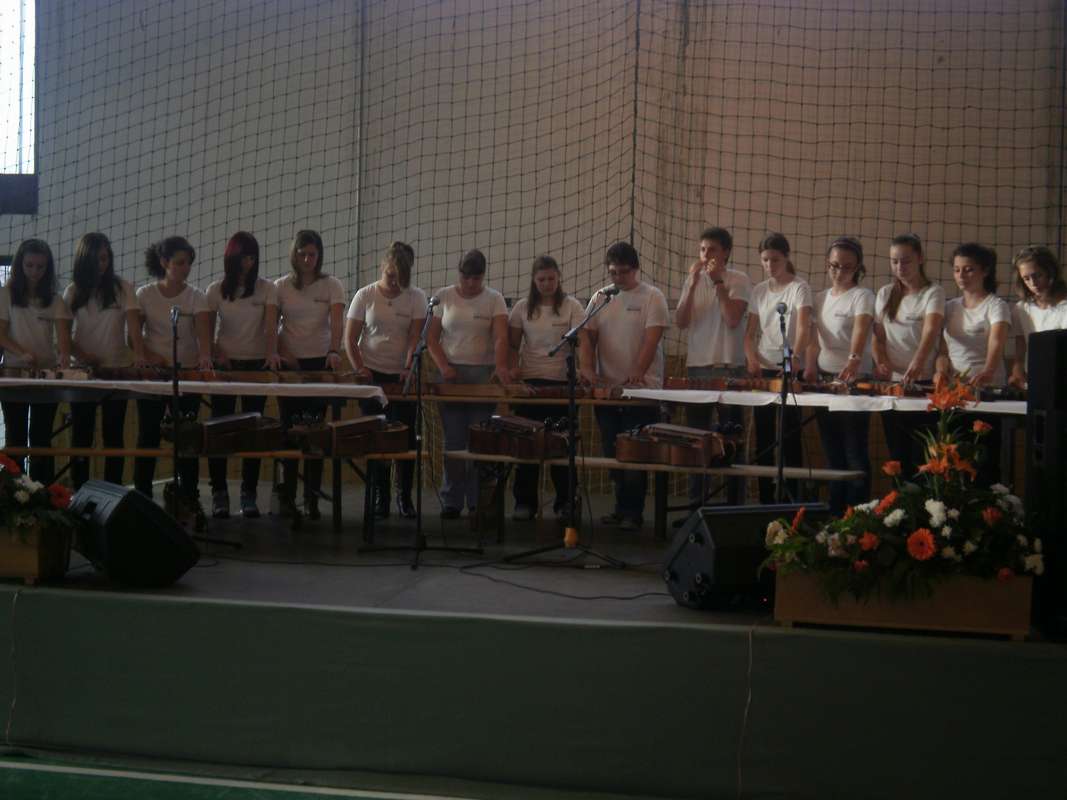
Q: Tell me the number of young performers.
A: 15